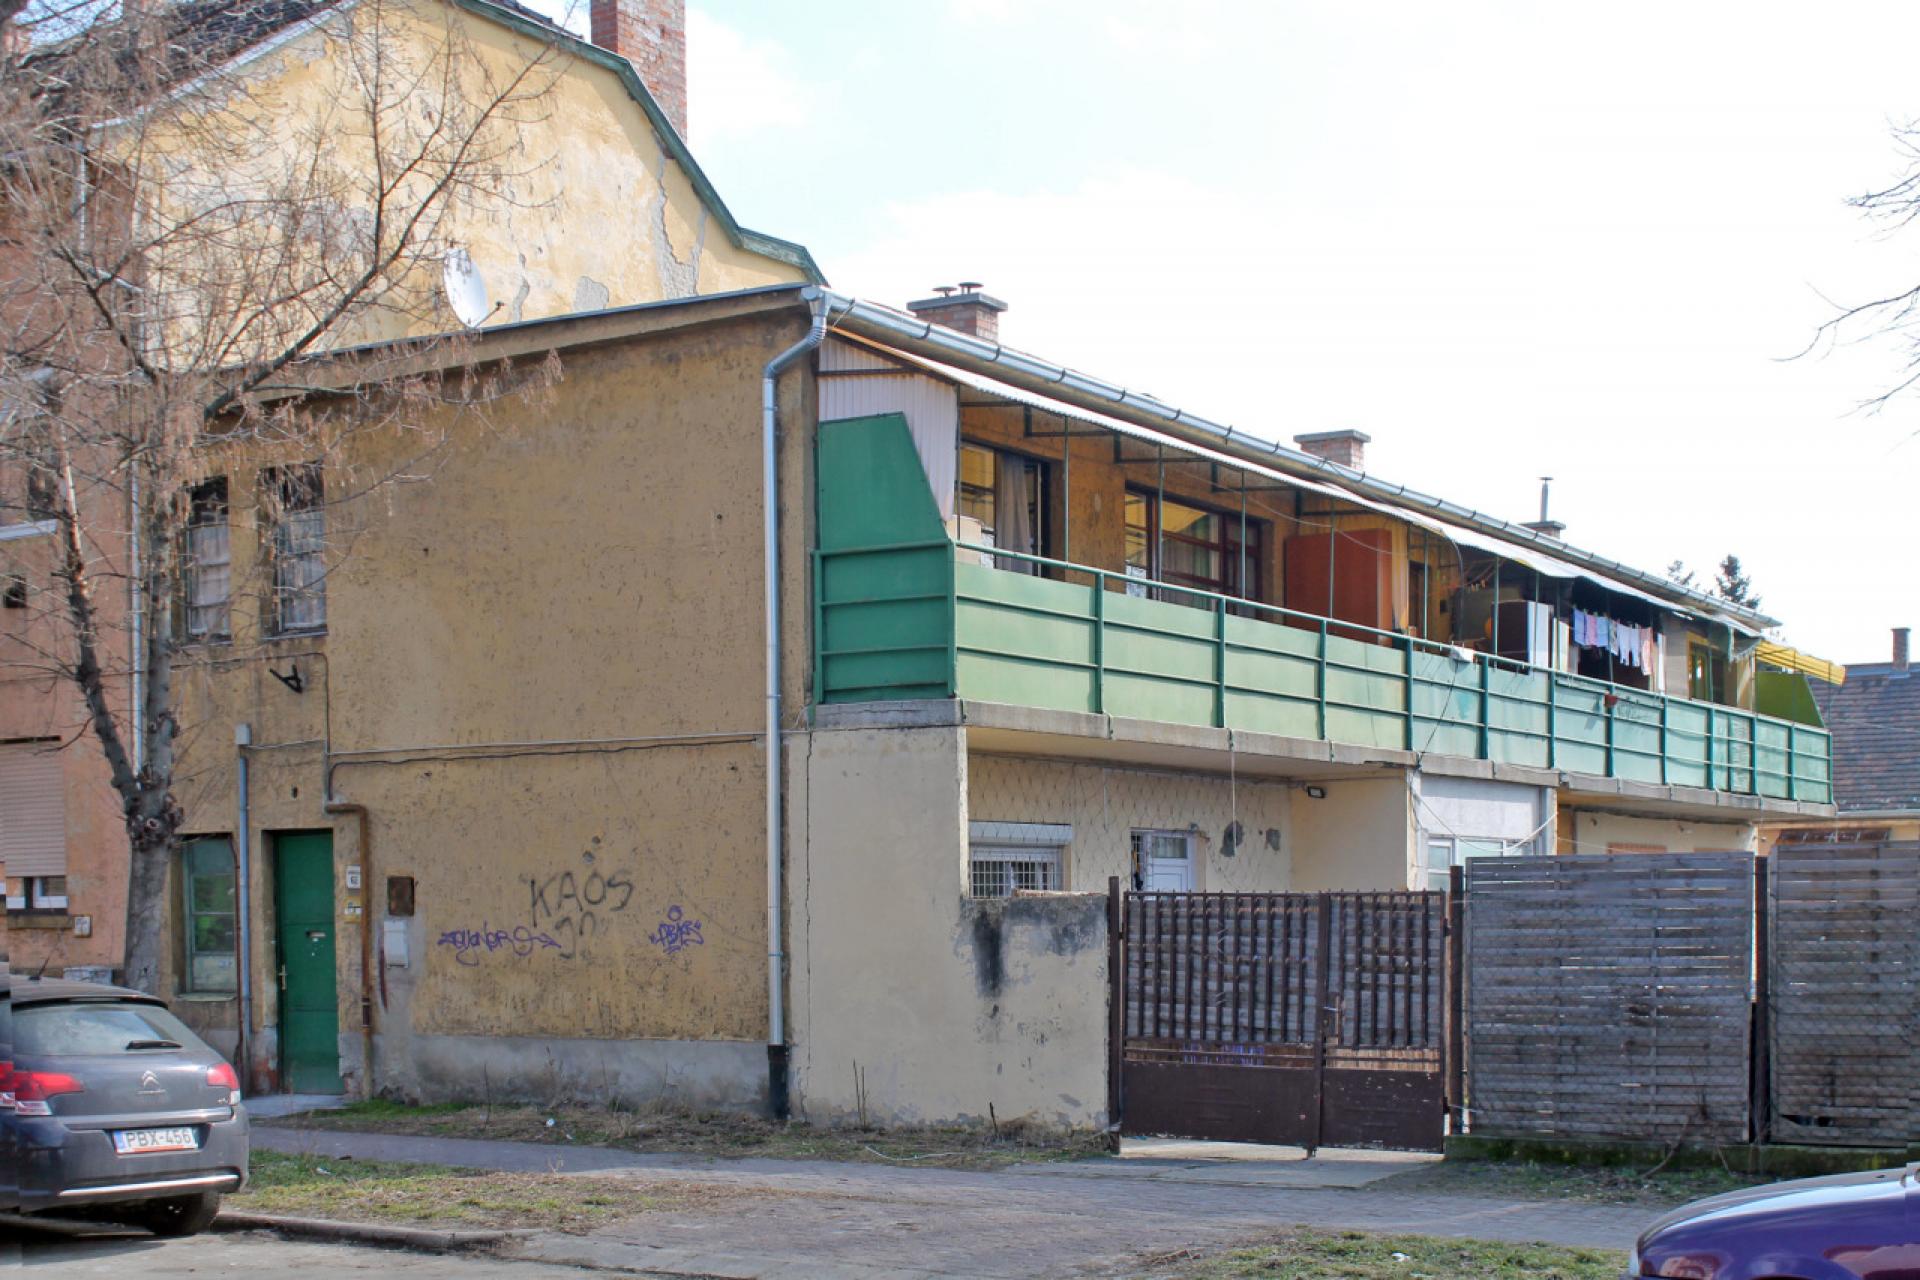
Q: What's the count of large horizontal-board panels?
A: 2